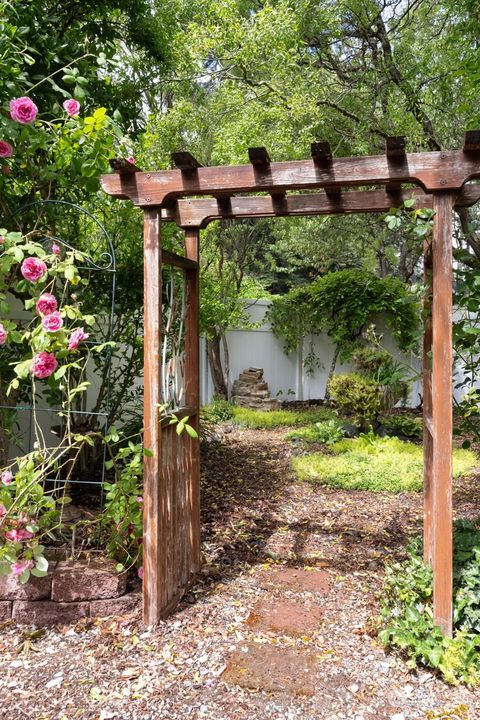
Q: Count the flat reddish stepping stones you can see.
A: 3